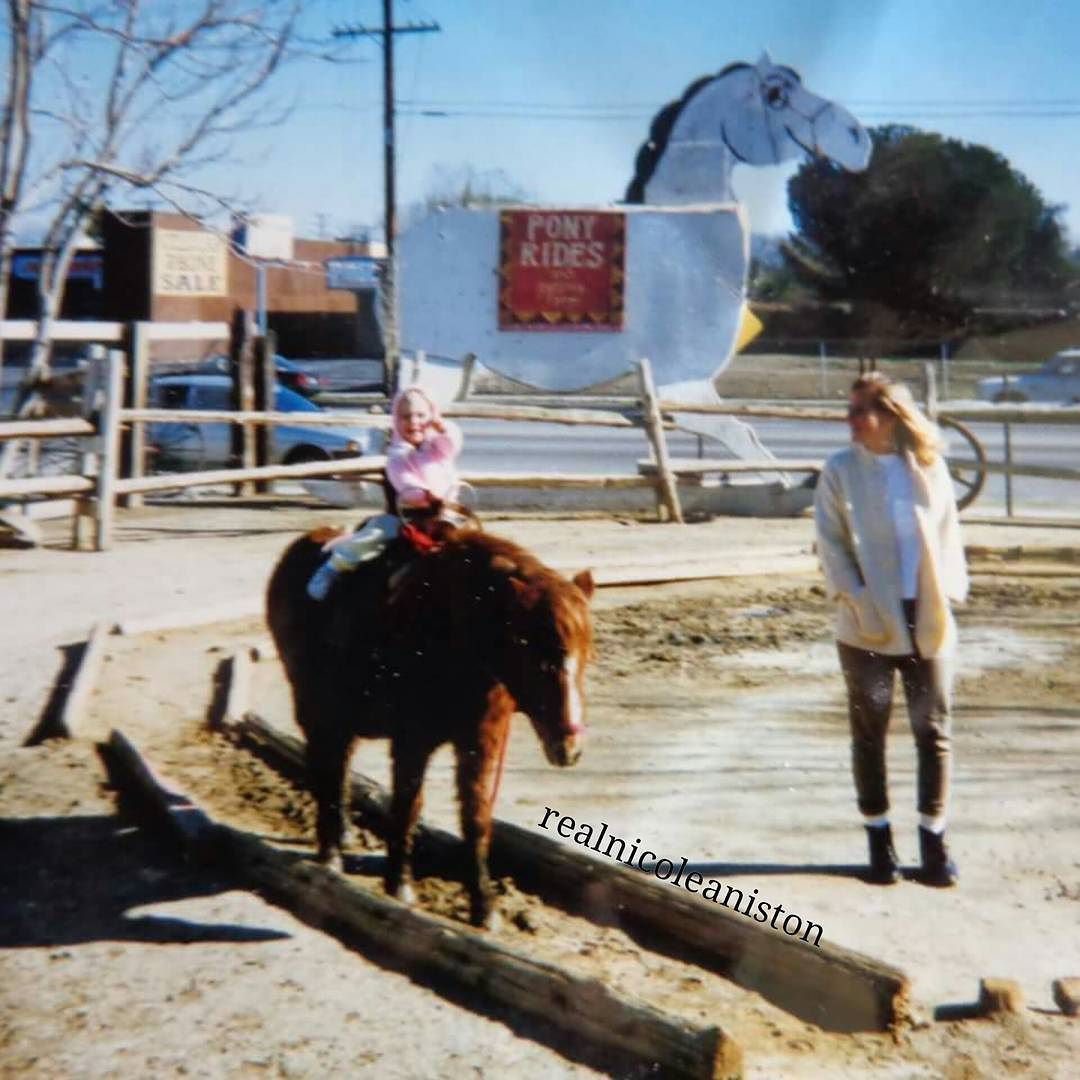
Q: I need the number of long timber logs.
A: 2